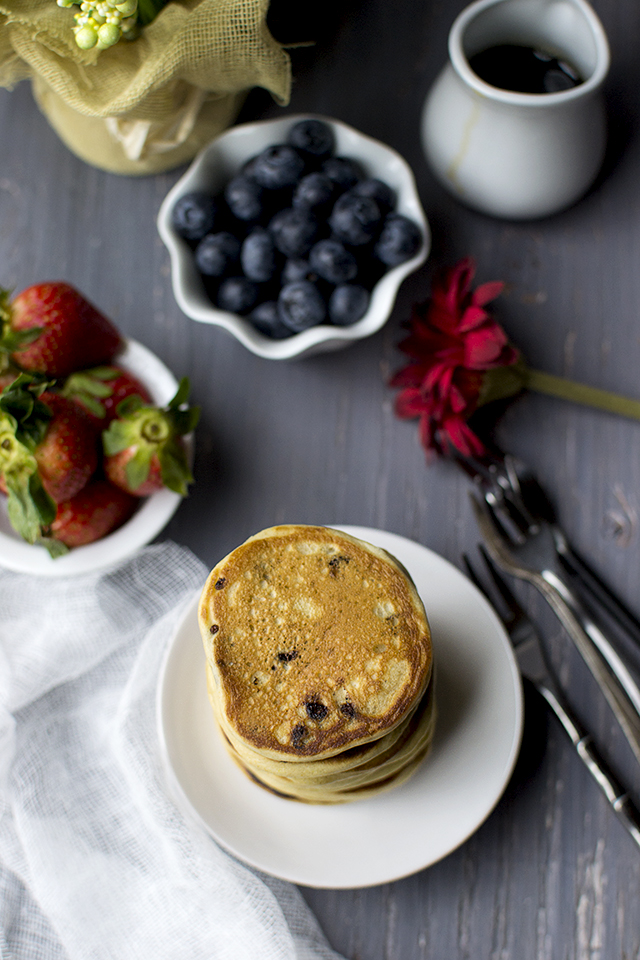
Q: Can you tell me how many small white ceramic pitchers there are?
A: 1